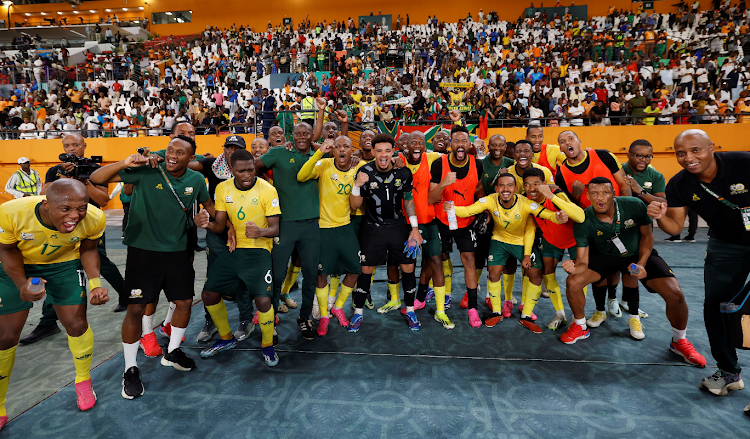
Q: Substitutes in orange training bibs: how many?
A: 5